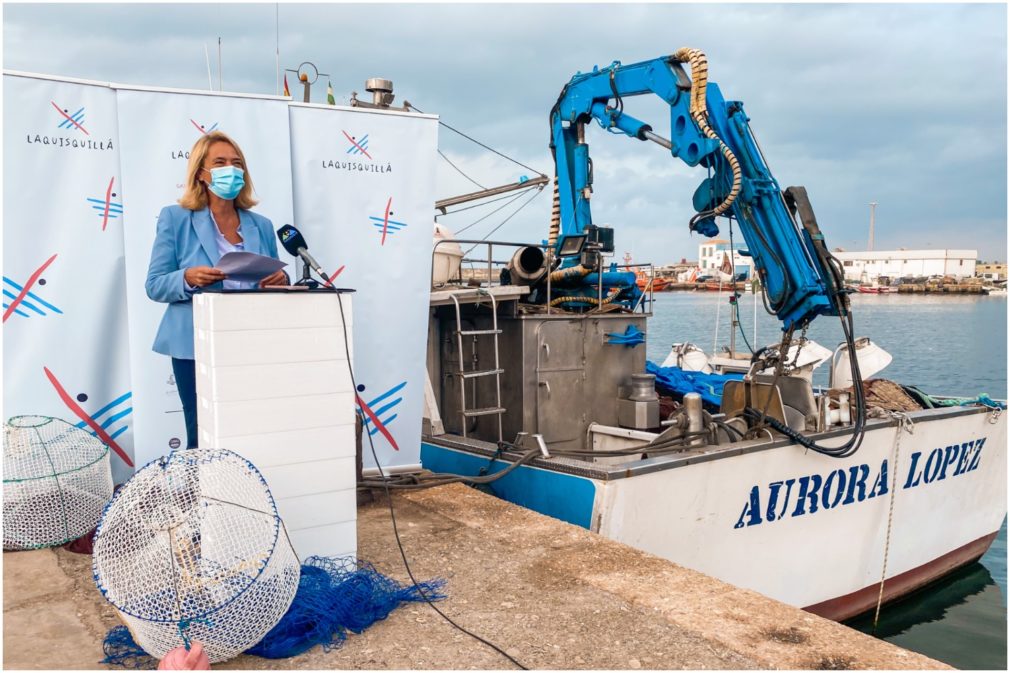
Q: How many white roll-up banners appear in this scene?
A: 3